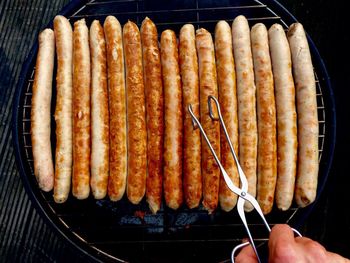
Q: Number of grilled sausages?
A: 15